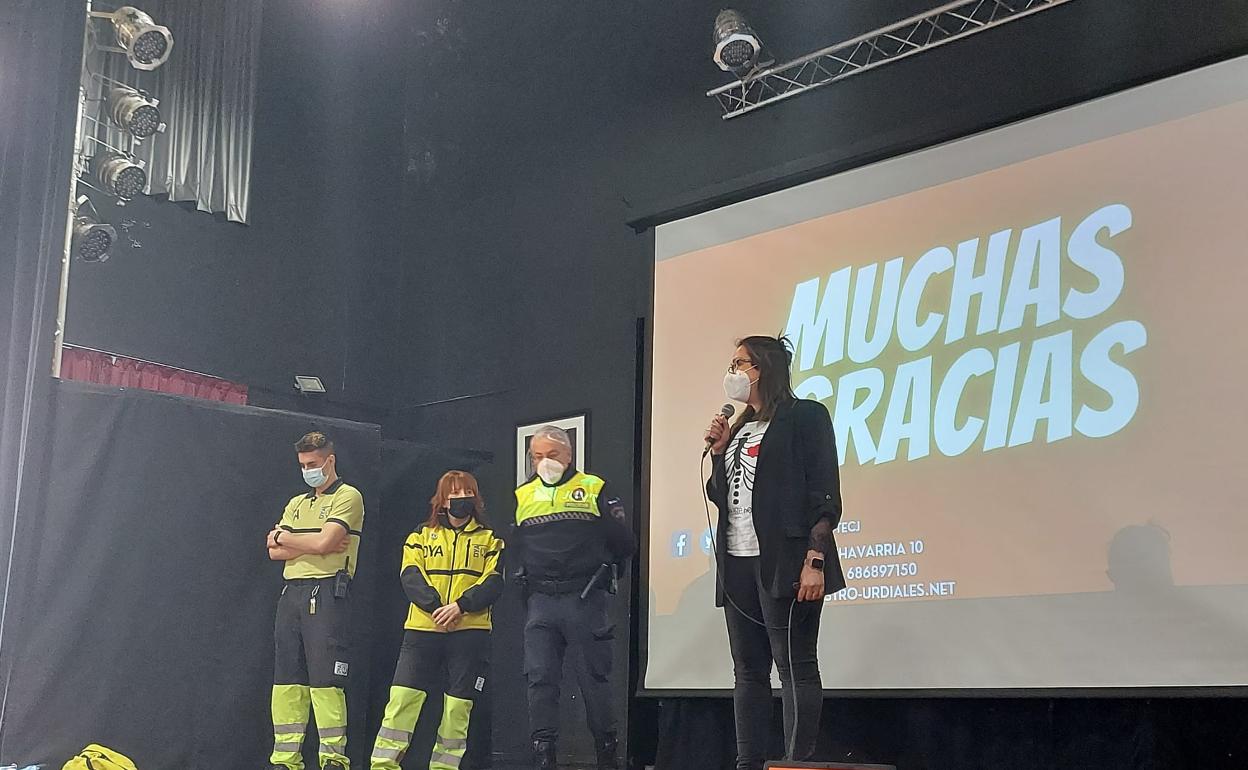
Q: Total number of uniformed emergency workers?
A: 3